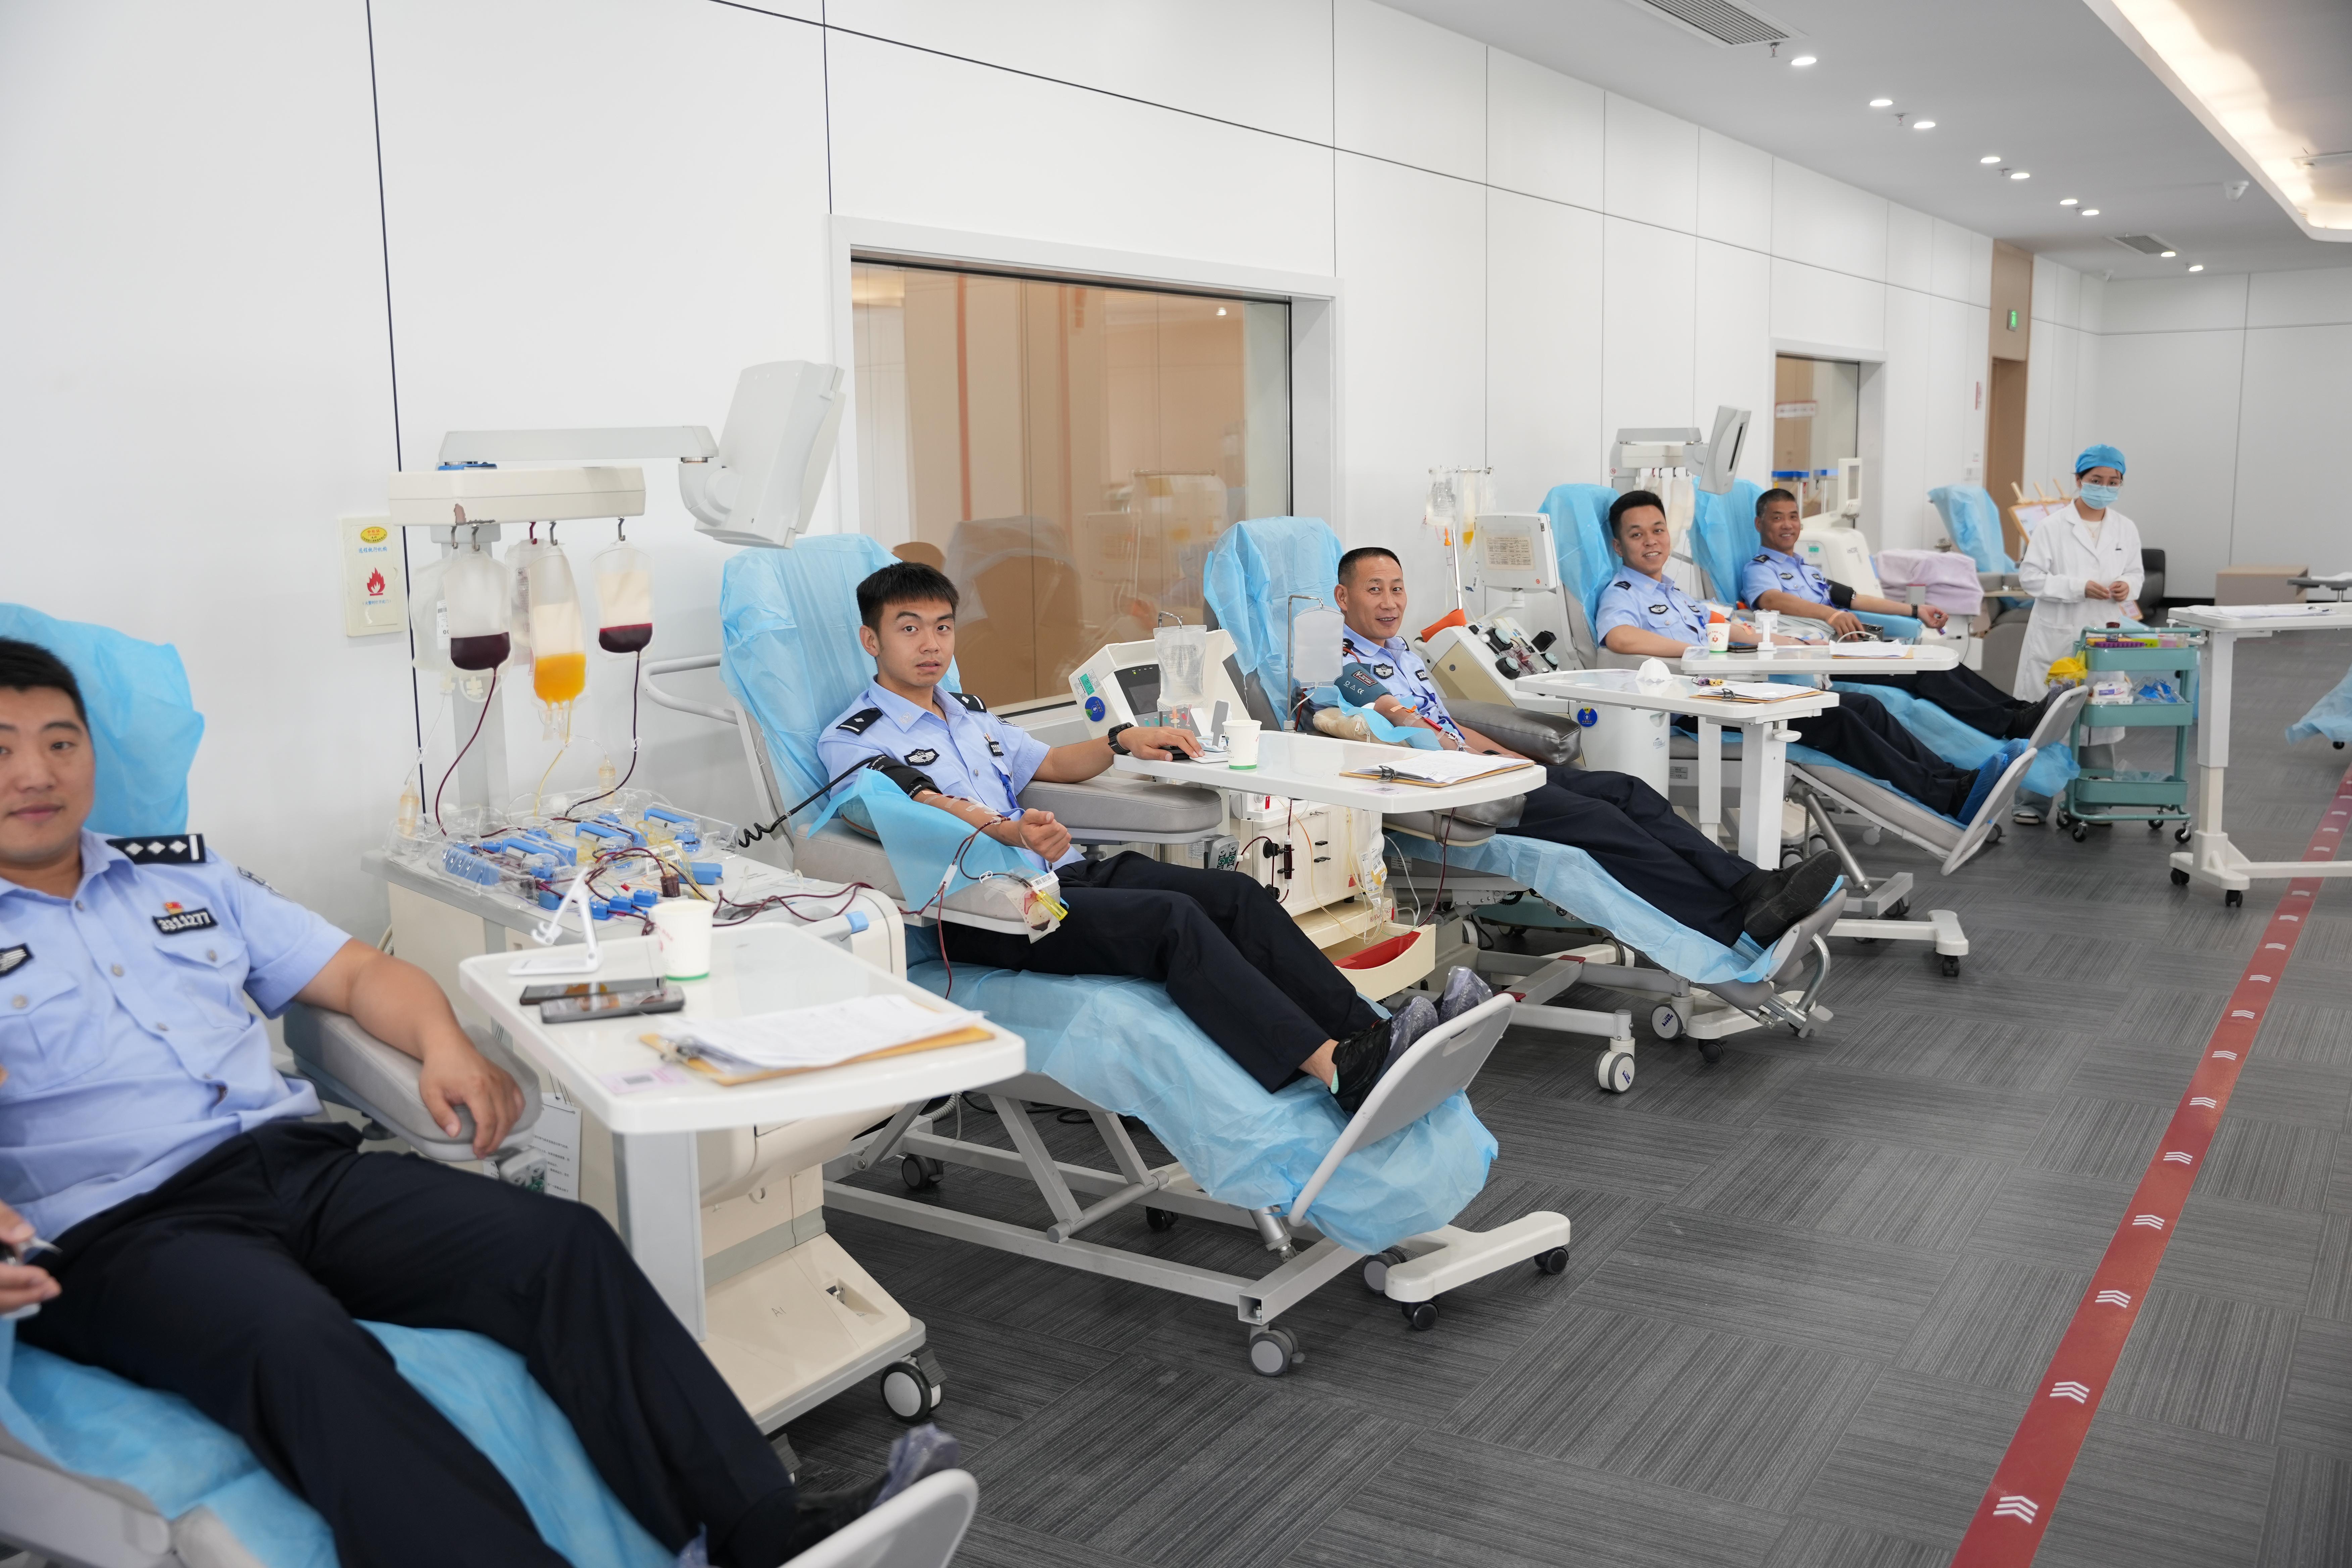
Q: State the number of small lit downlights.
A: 9